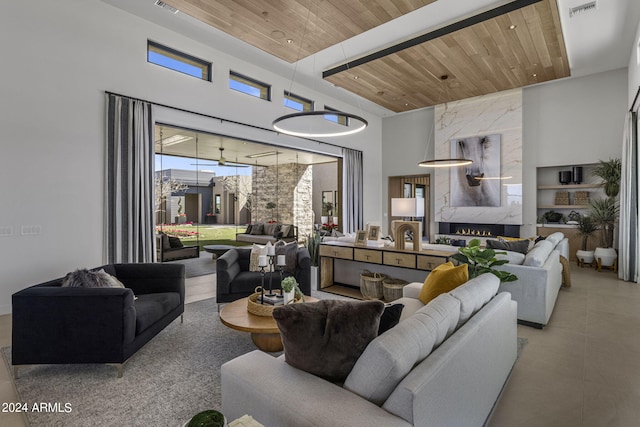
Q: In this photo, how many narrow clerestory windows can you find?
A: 4